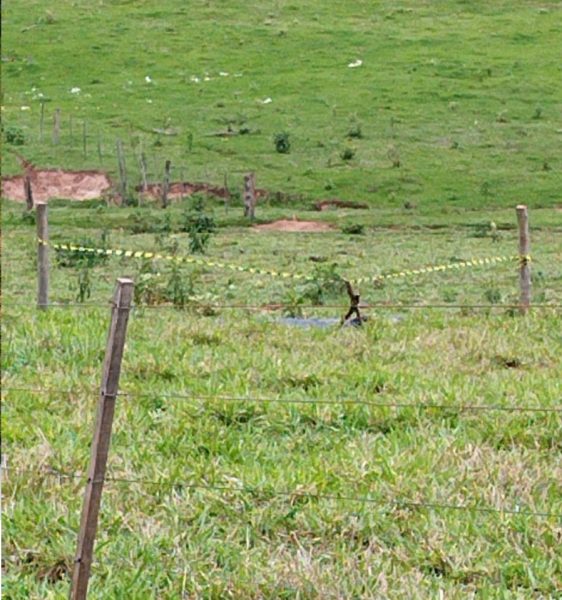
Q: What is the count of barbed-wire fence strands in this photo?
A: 3